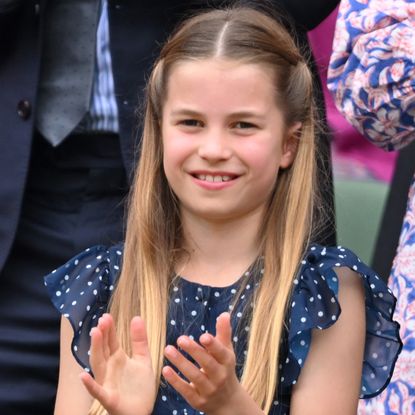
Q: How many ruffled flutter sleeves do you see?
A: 2